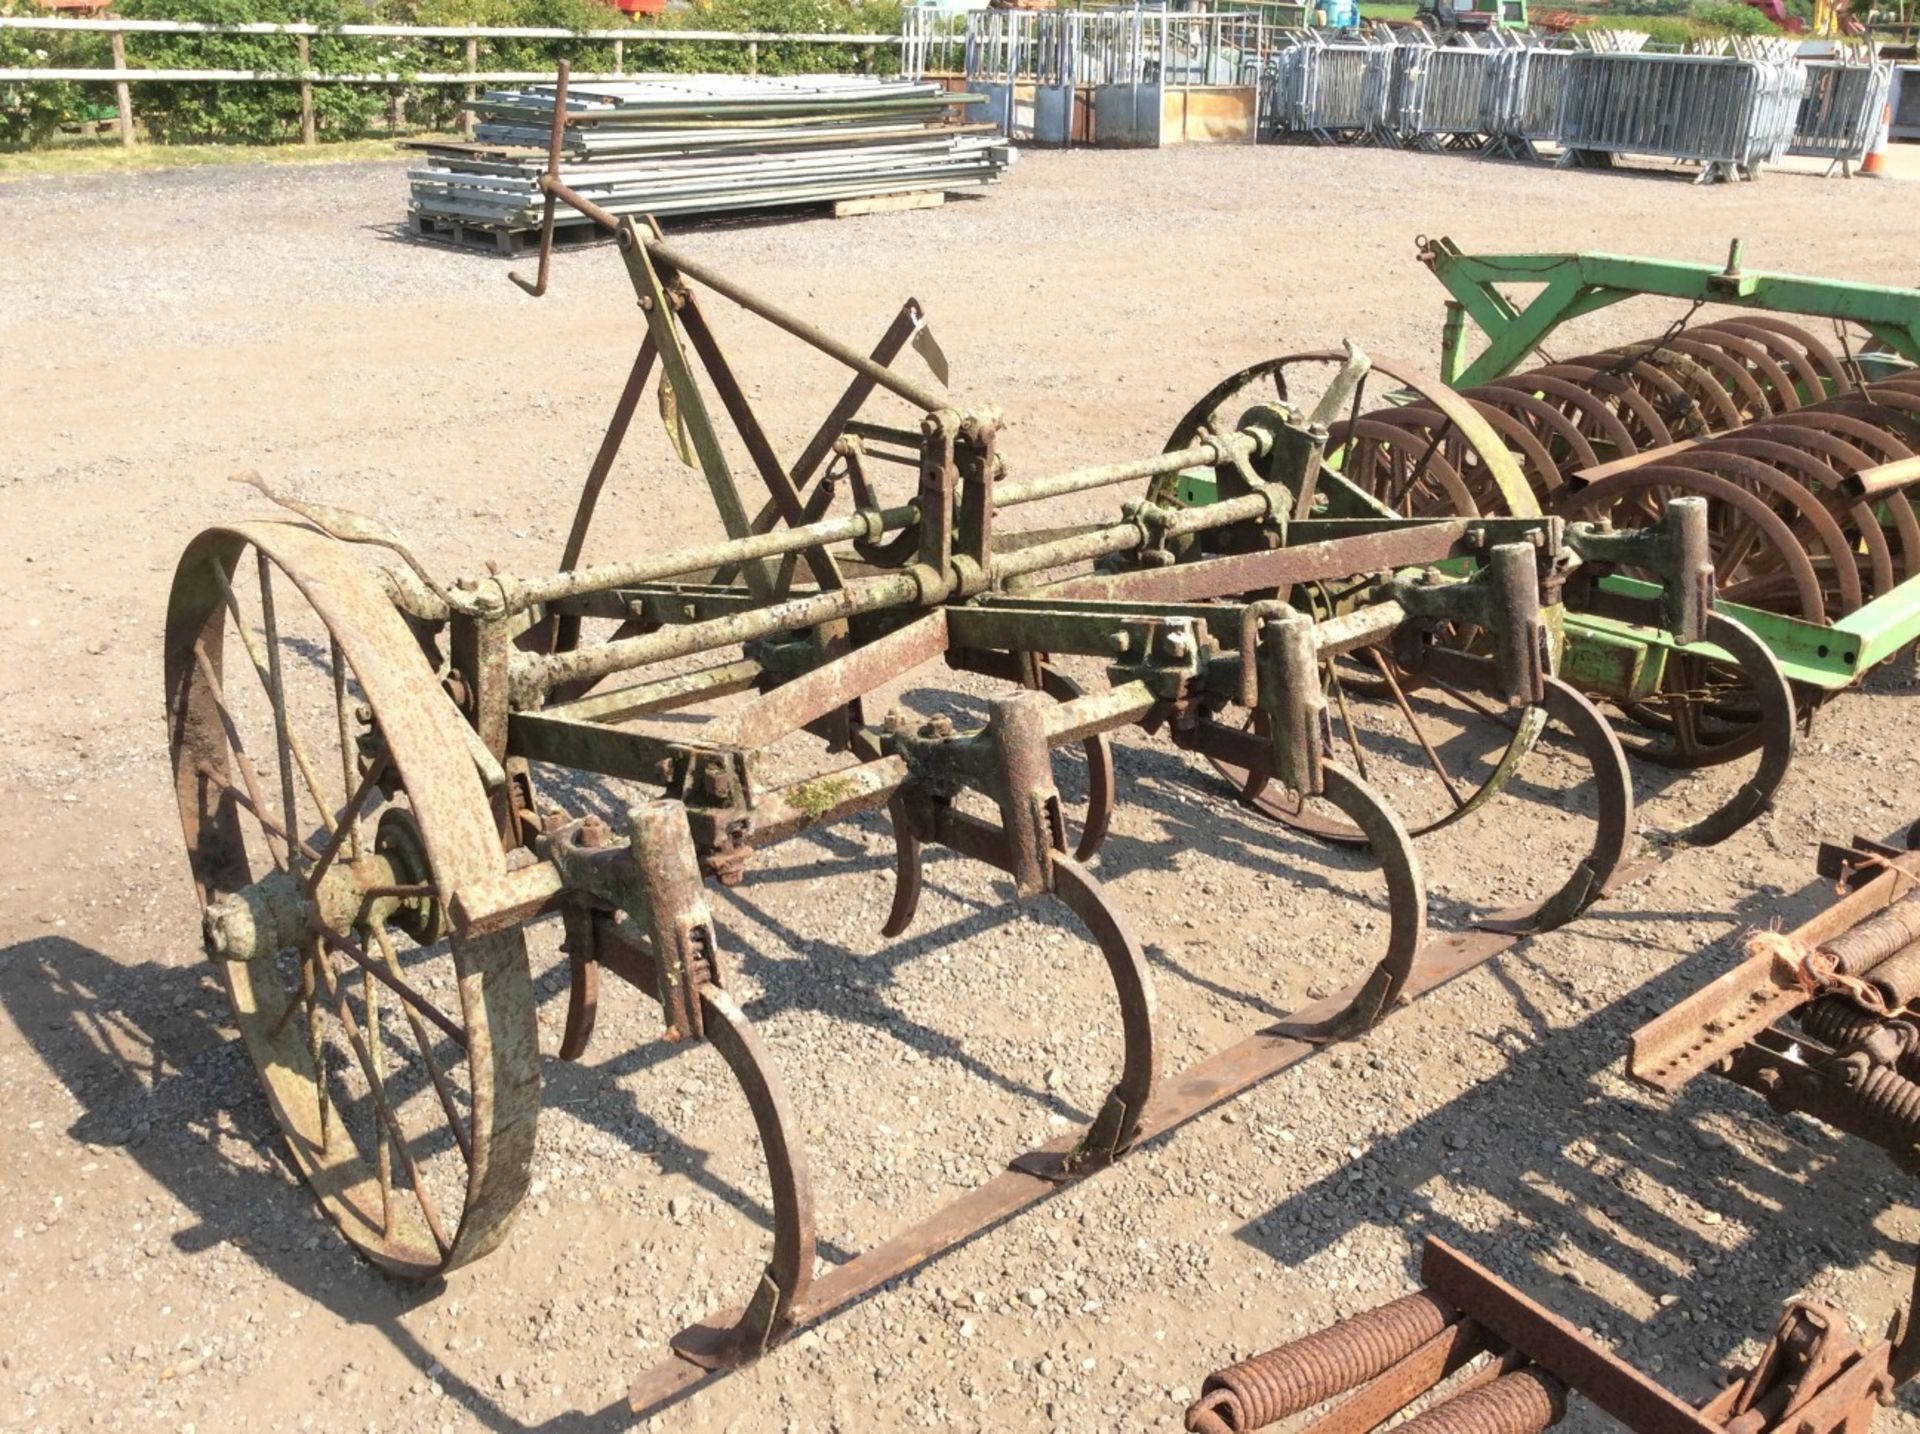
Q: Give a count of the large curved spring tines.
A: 5